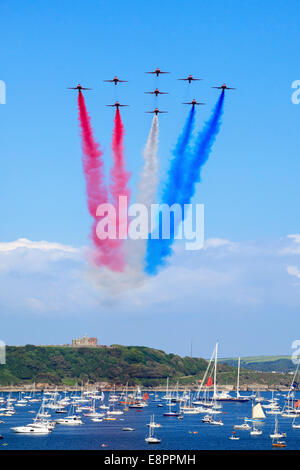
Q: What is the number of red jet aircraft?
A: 9